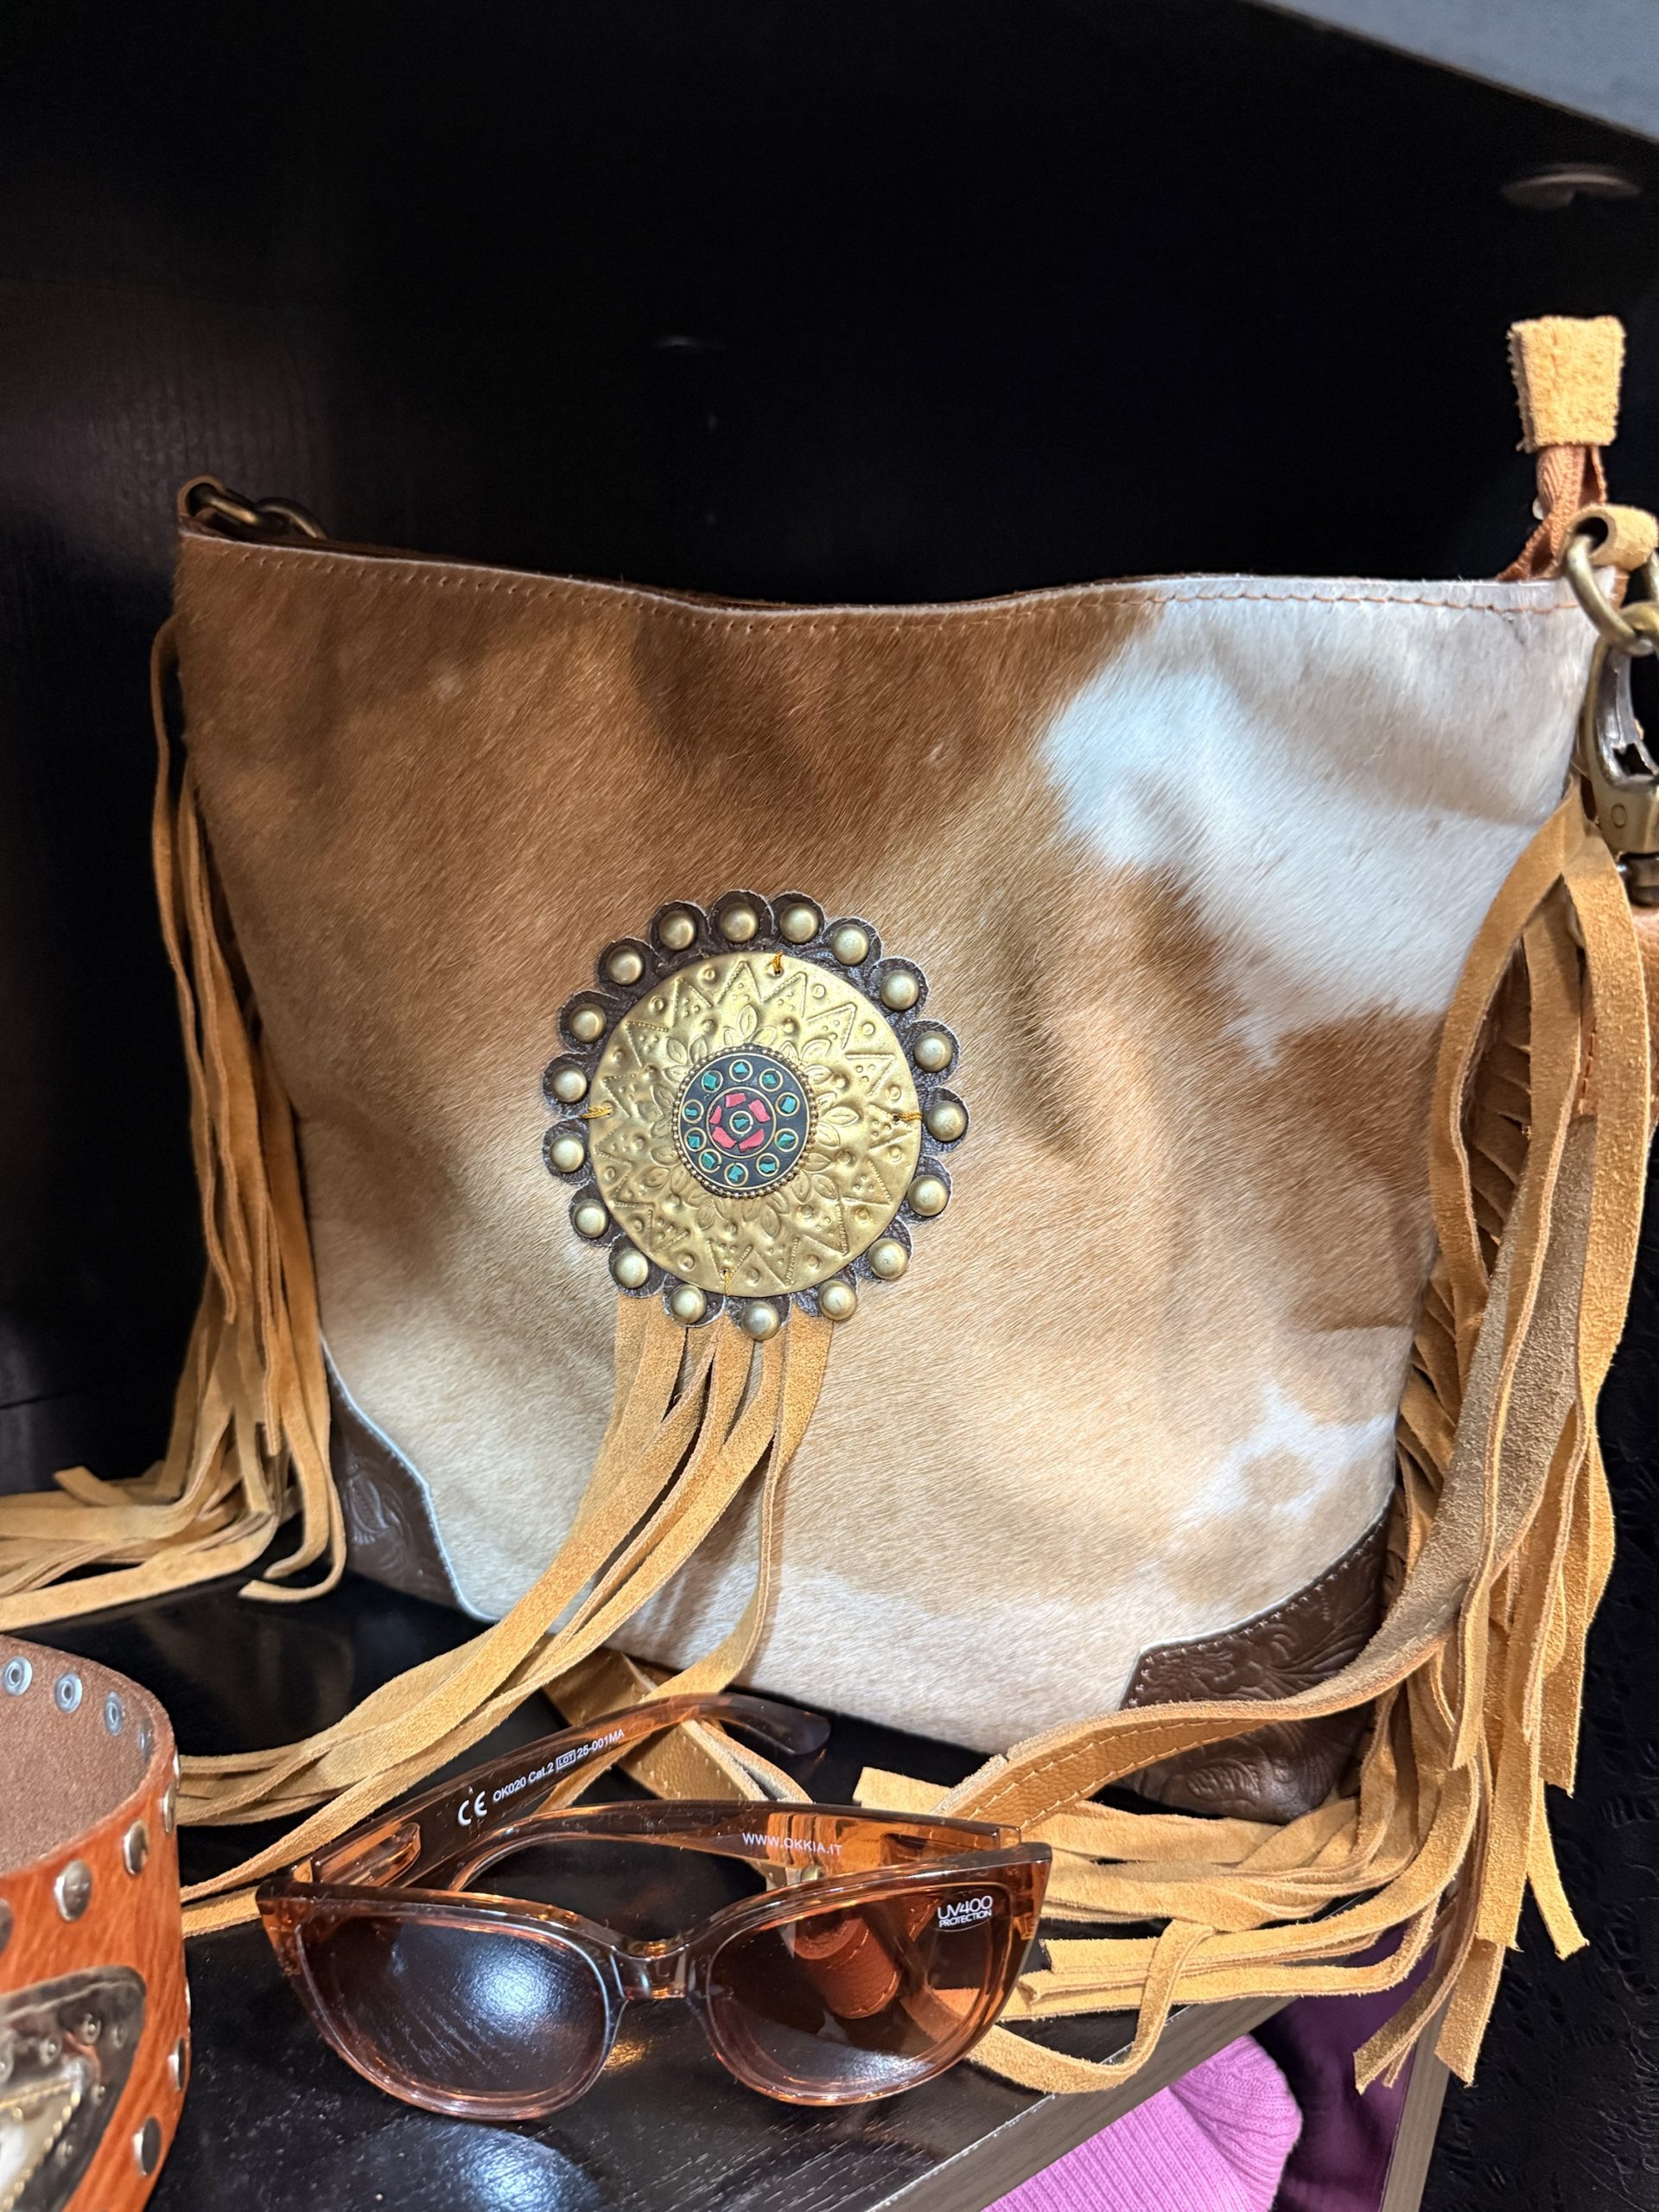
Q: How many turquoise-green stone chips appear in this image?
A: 11